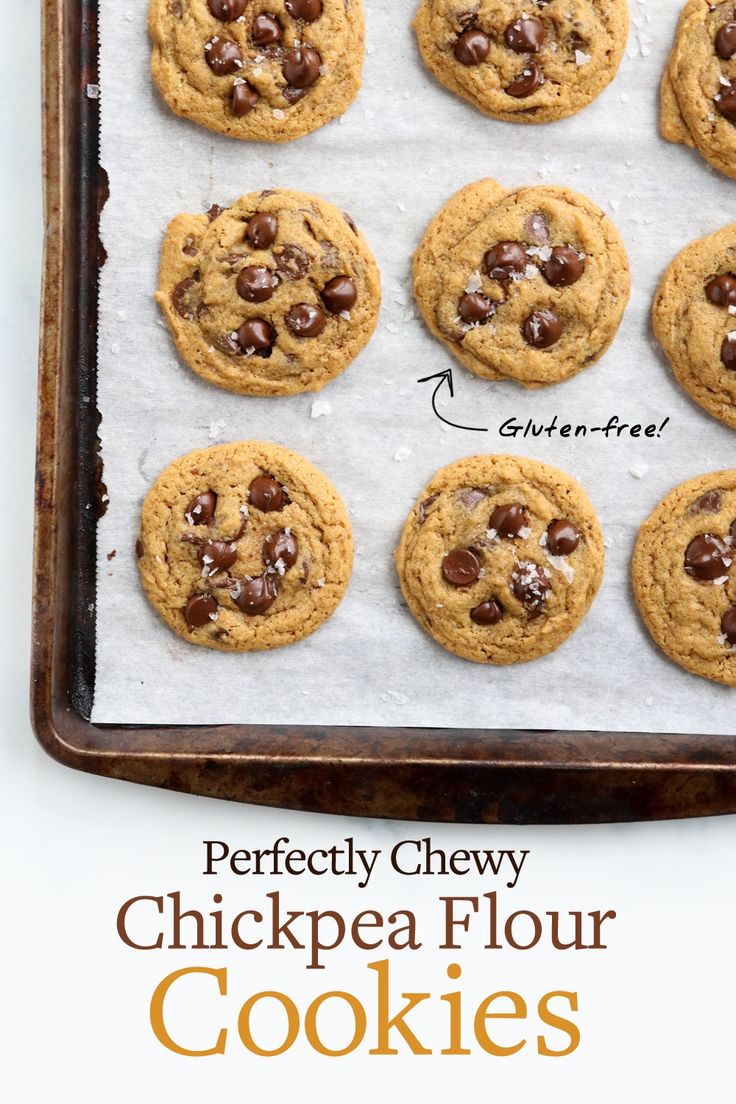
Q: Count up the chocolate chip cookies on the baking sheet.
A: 9